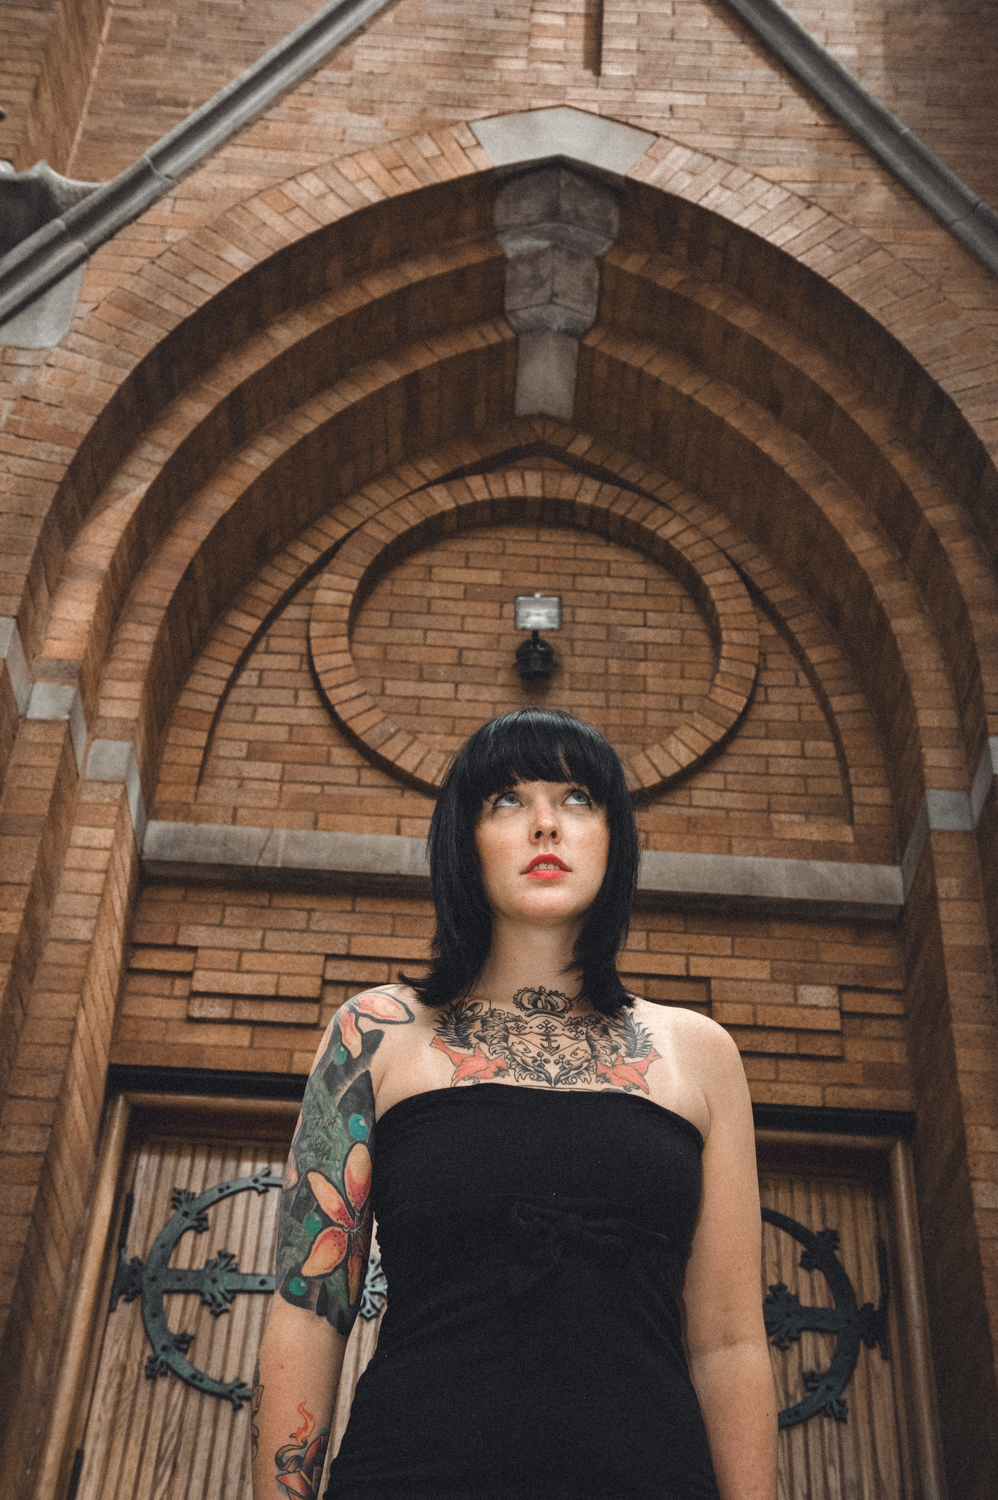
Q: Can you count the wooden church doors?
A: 2